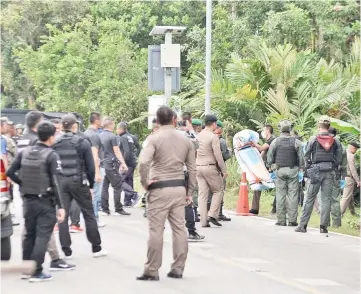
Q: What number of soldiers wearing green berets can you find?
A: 2